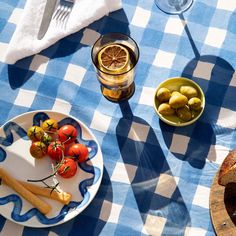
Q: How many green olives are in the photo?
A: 7